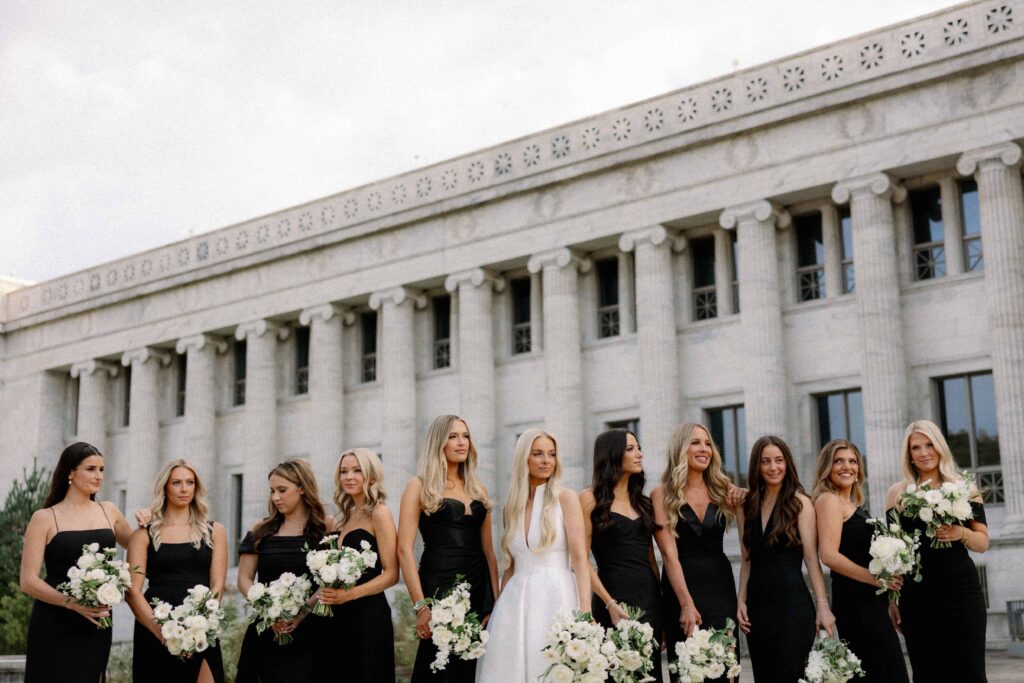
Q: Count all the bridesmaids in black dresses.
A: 10